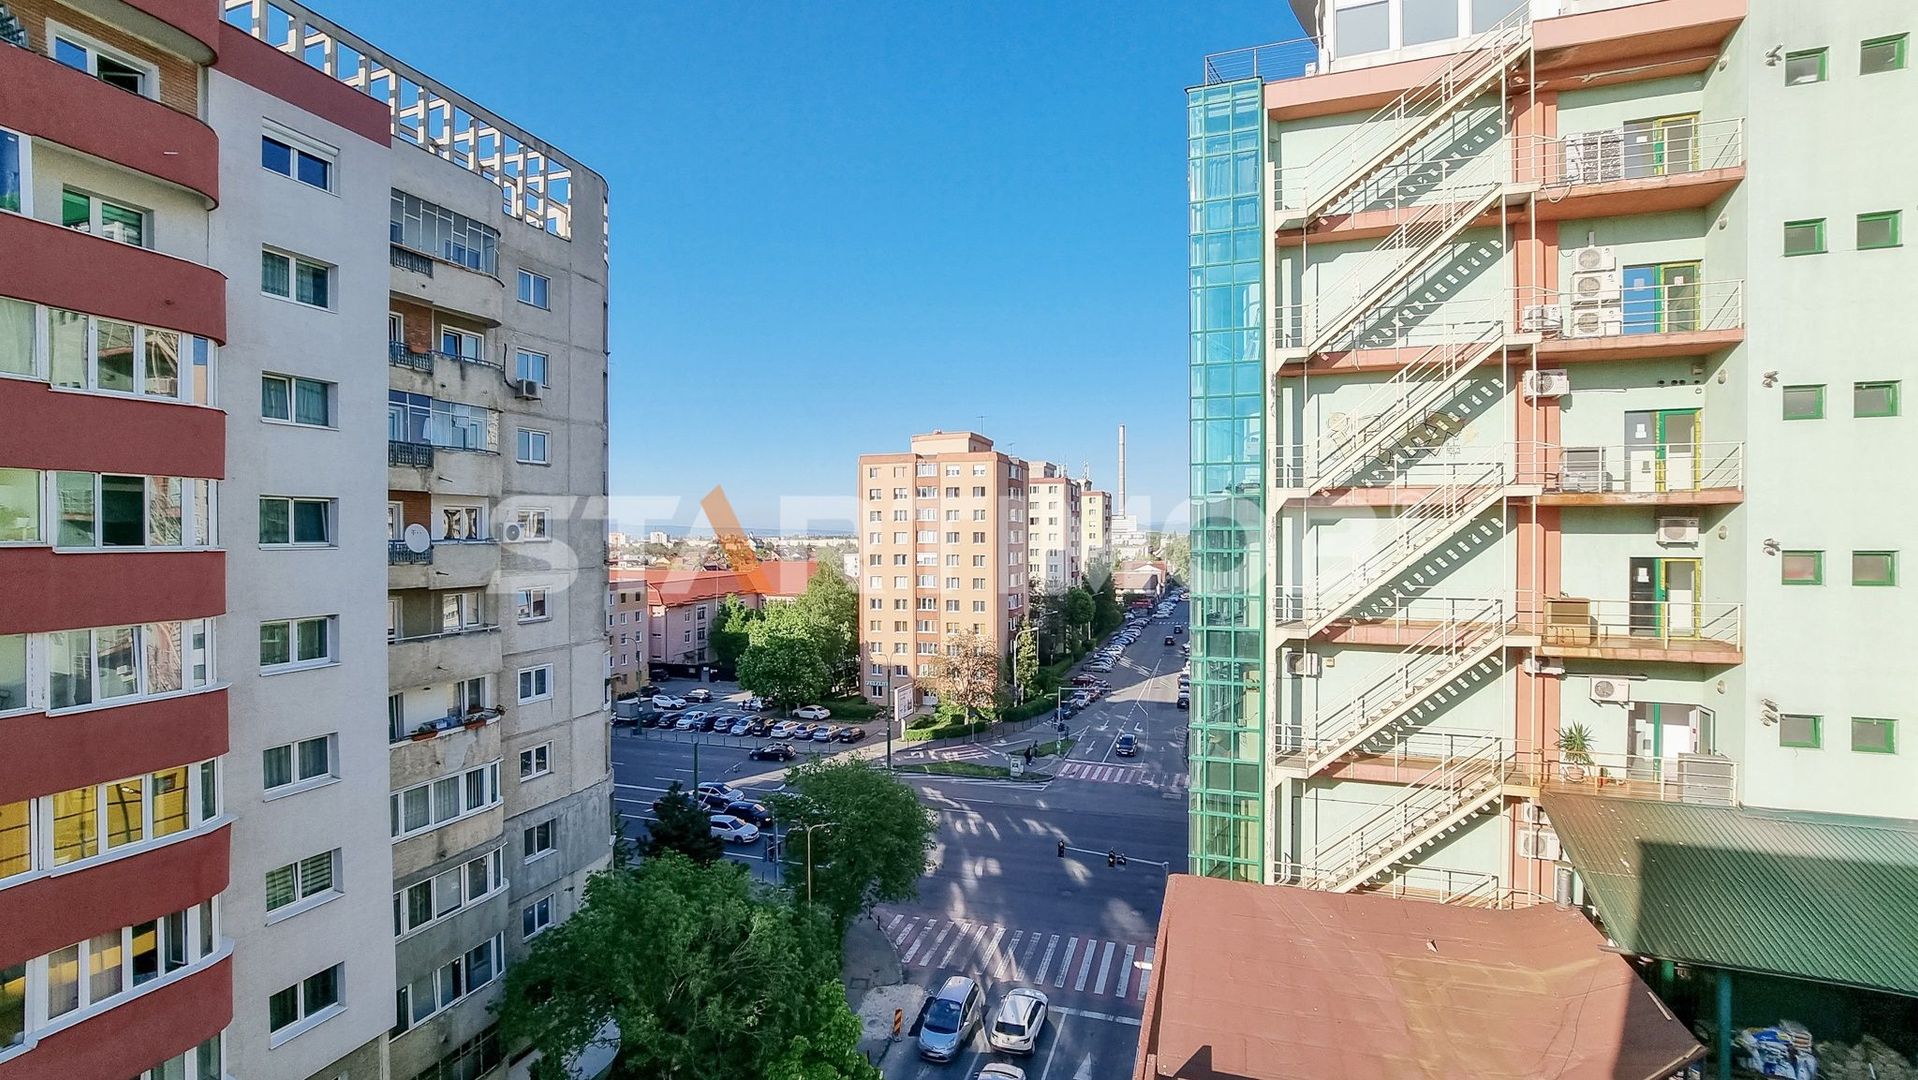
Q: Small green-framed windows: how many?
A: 10